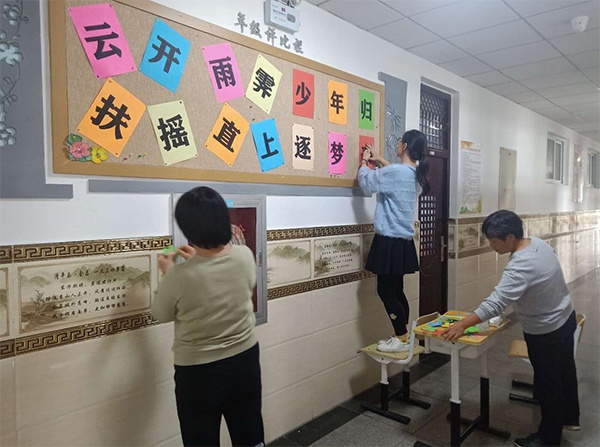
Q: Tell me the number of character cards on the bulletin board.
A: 14